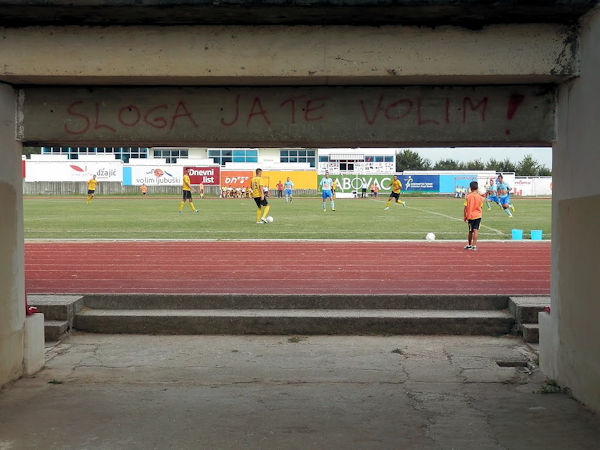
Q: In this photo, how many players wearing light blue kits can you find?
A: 4